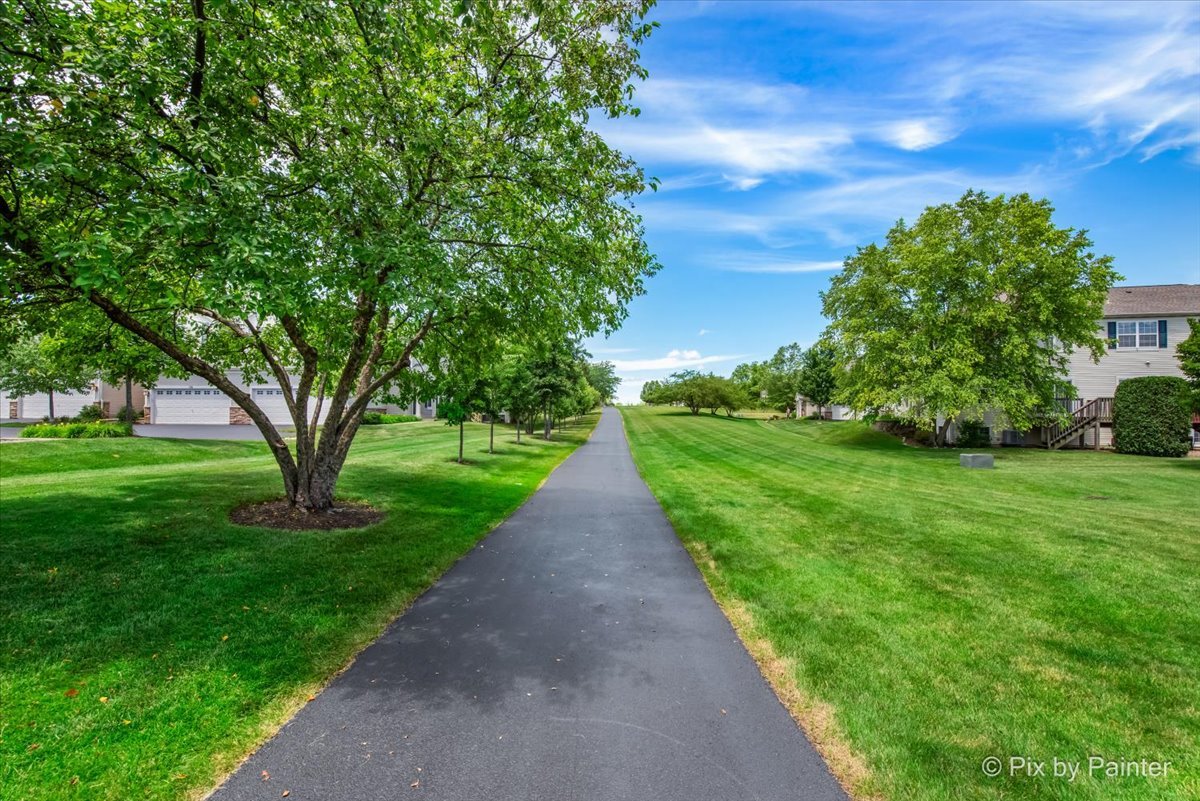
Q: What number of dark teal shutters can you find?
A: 2